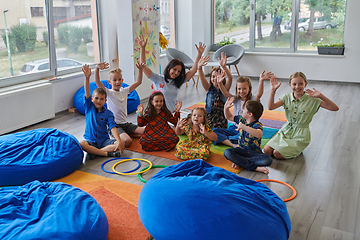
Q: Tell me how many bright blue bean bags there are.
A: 4